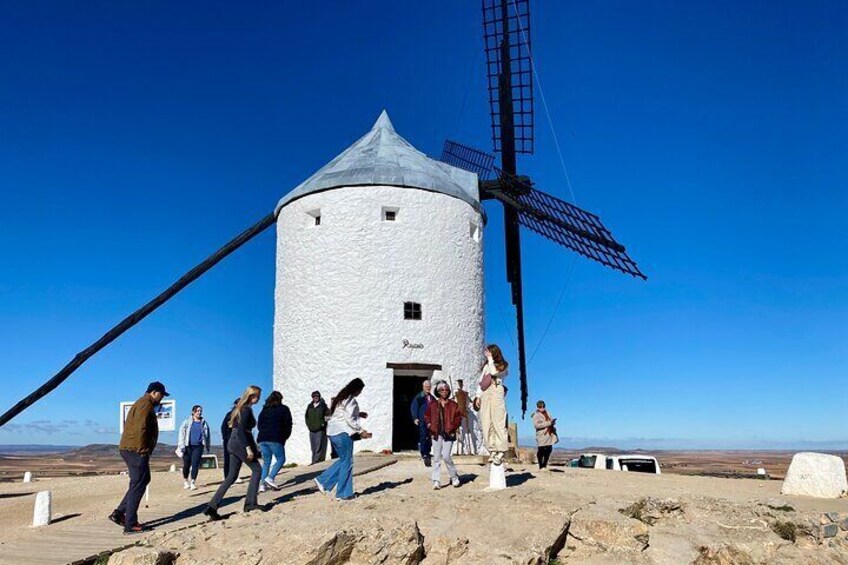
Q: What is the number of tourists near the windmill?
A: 11